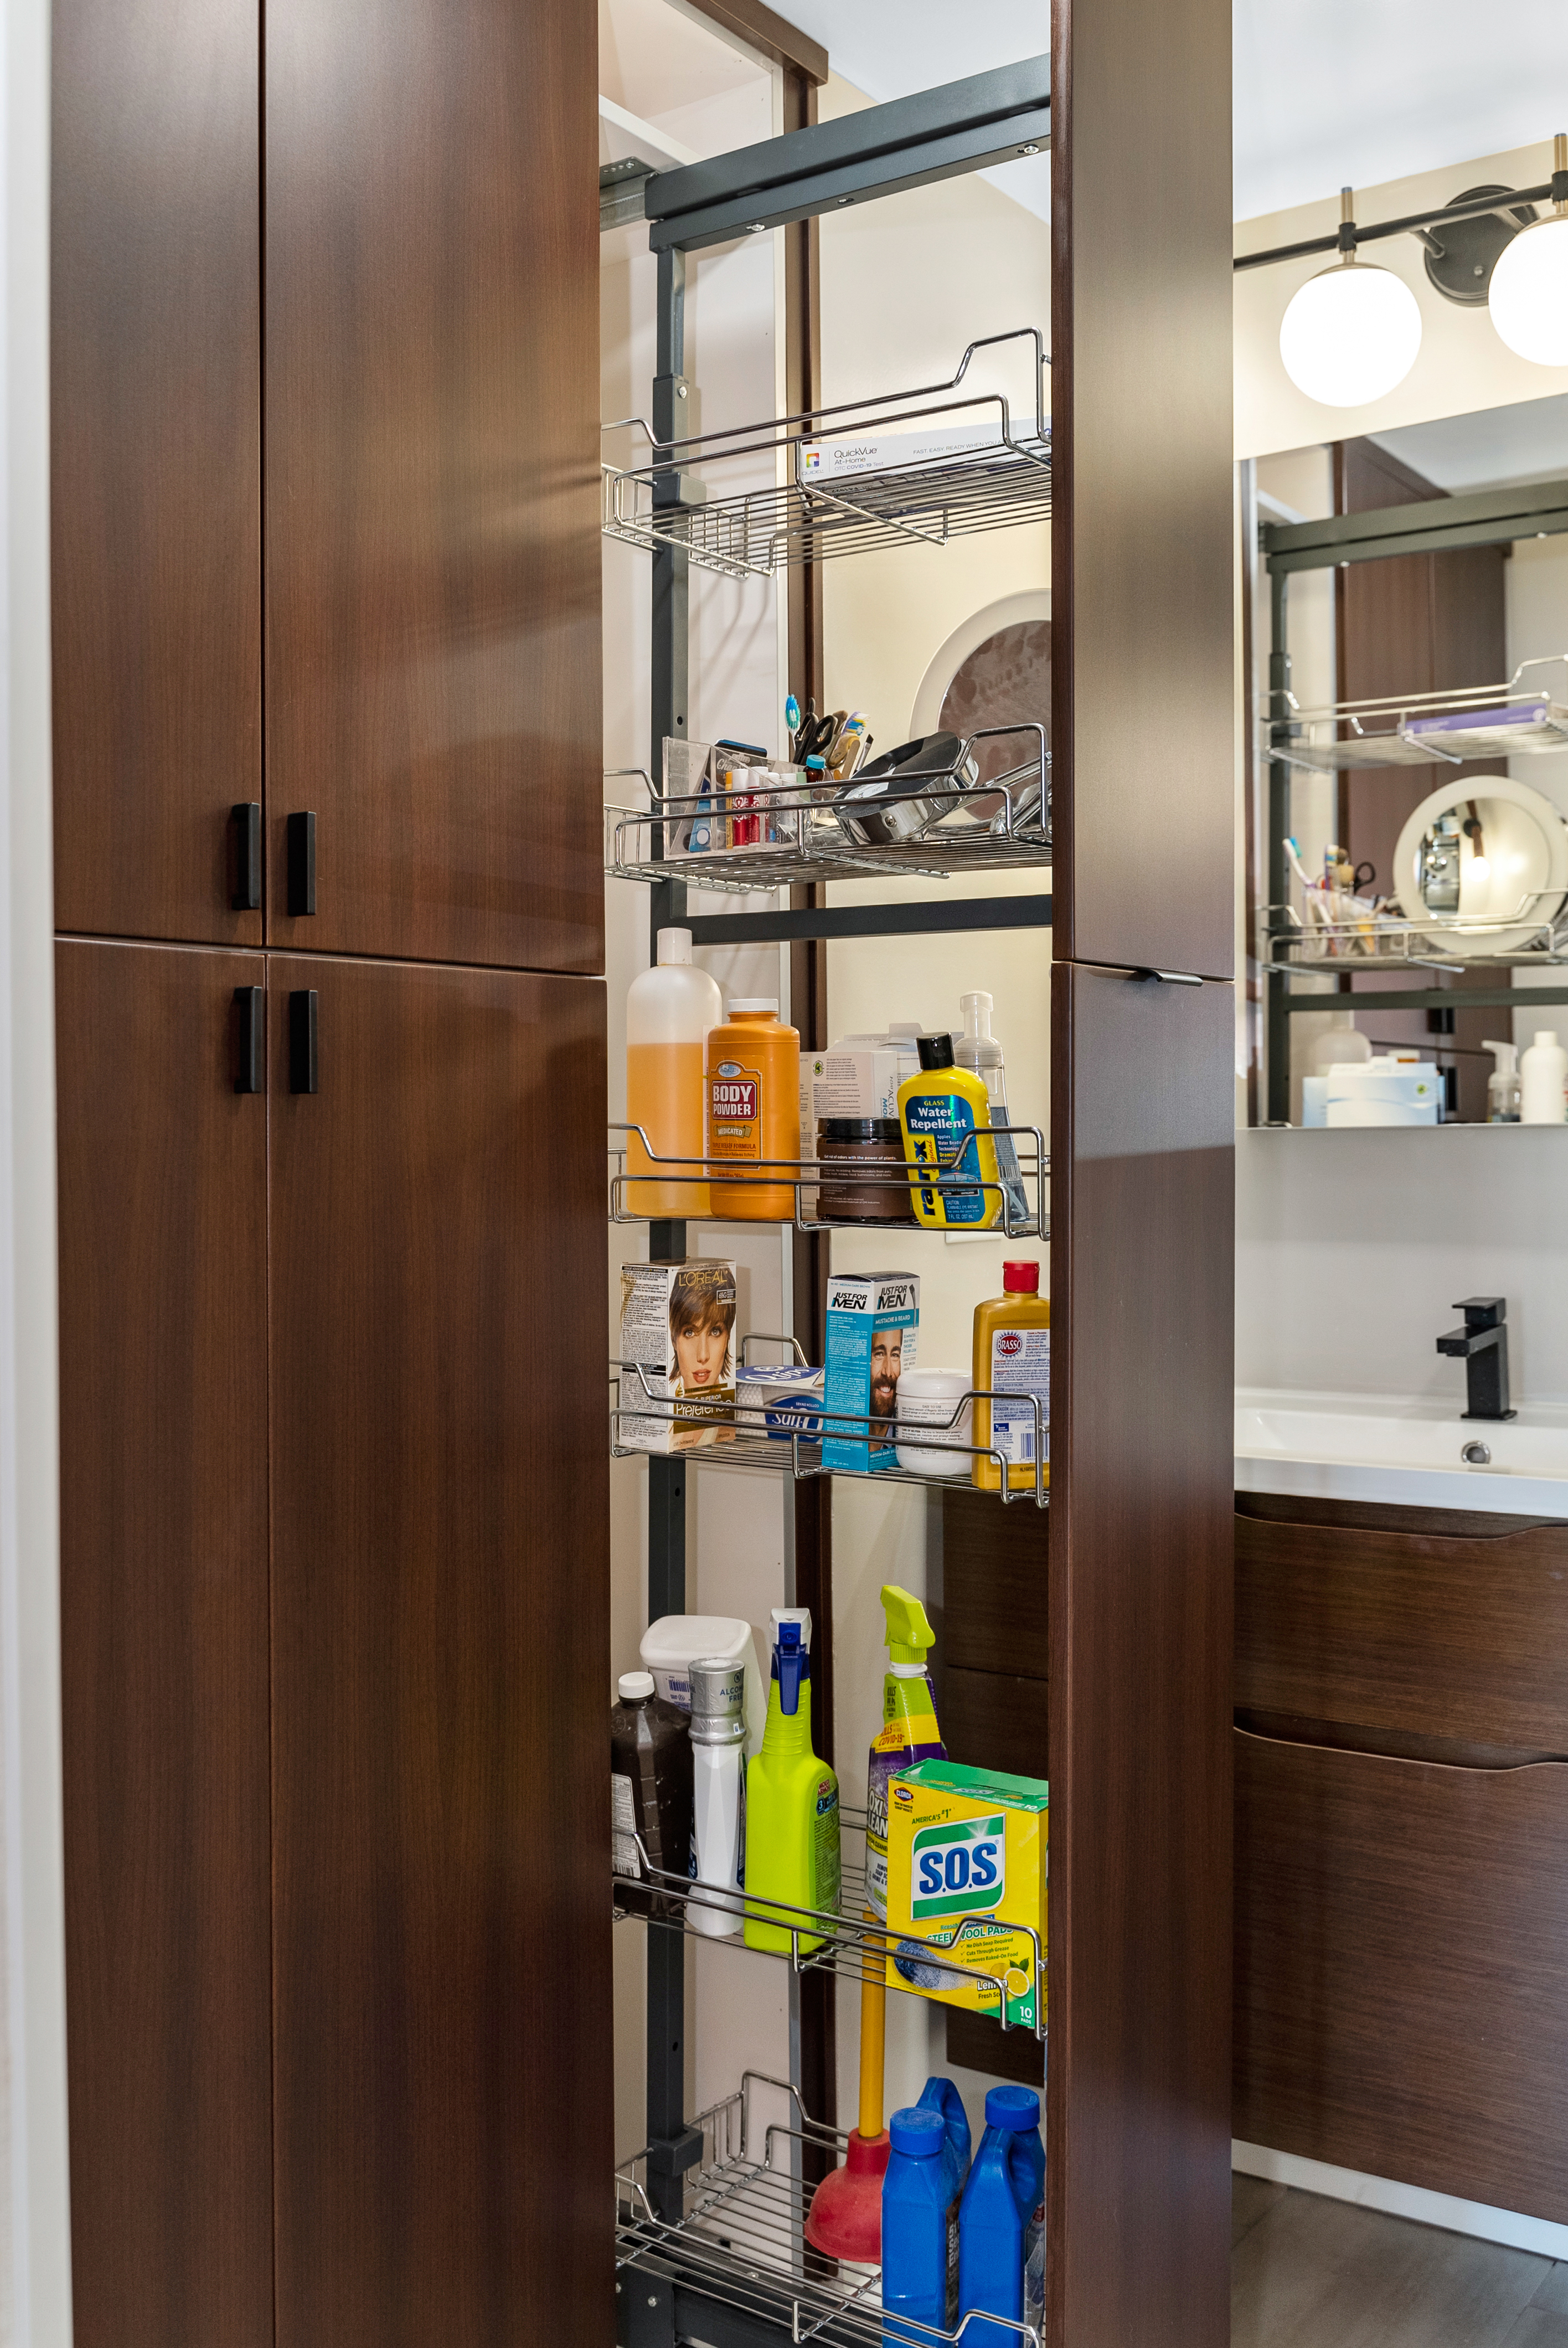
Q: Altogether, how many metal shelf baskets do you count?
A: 6